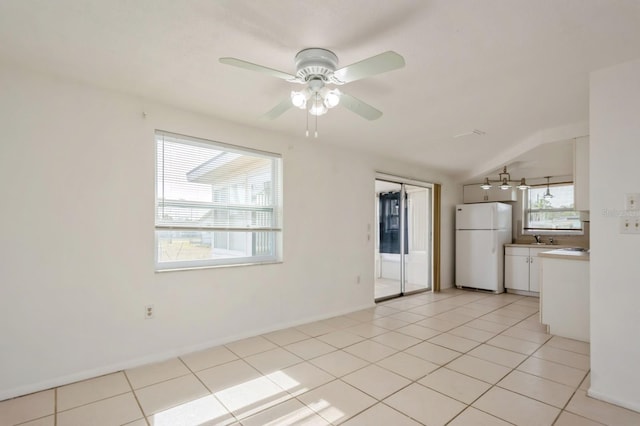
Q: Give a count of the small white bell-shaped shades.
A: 3